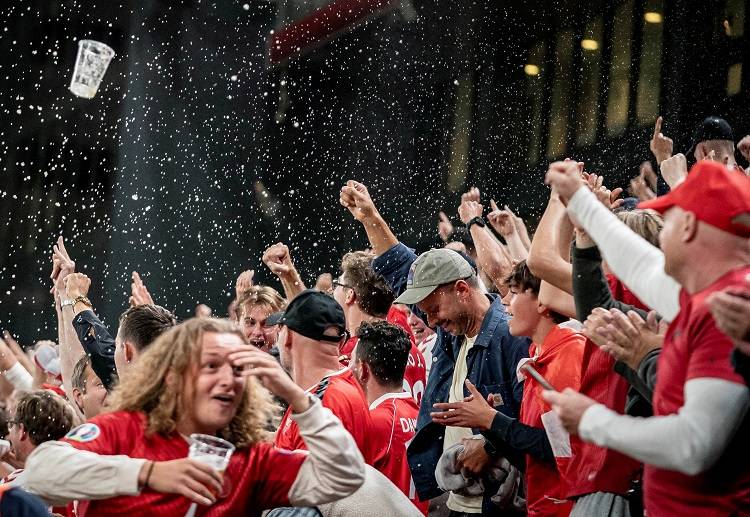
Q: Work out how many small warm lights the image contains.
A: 3